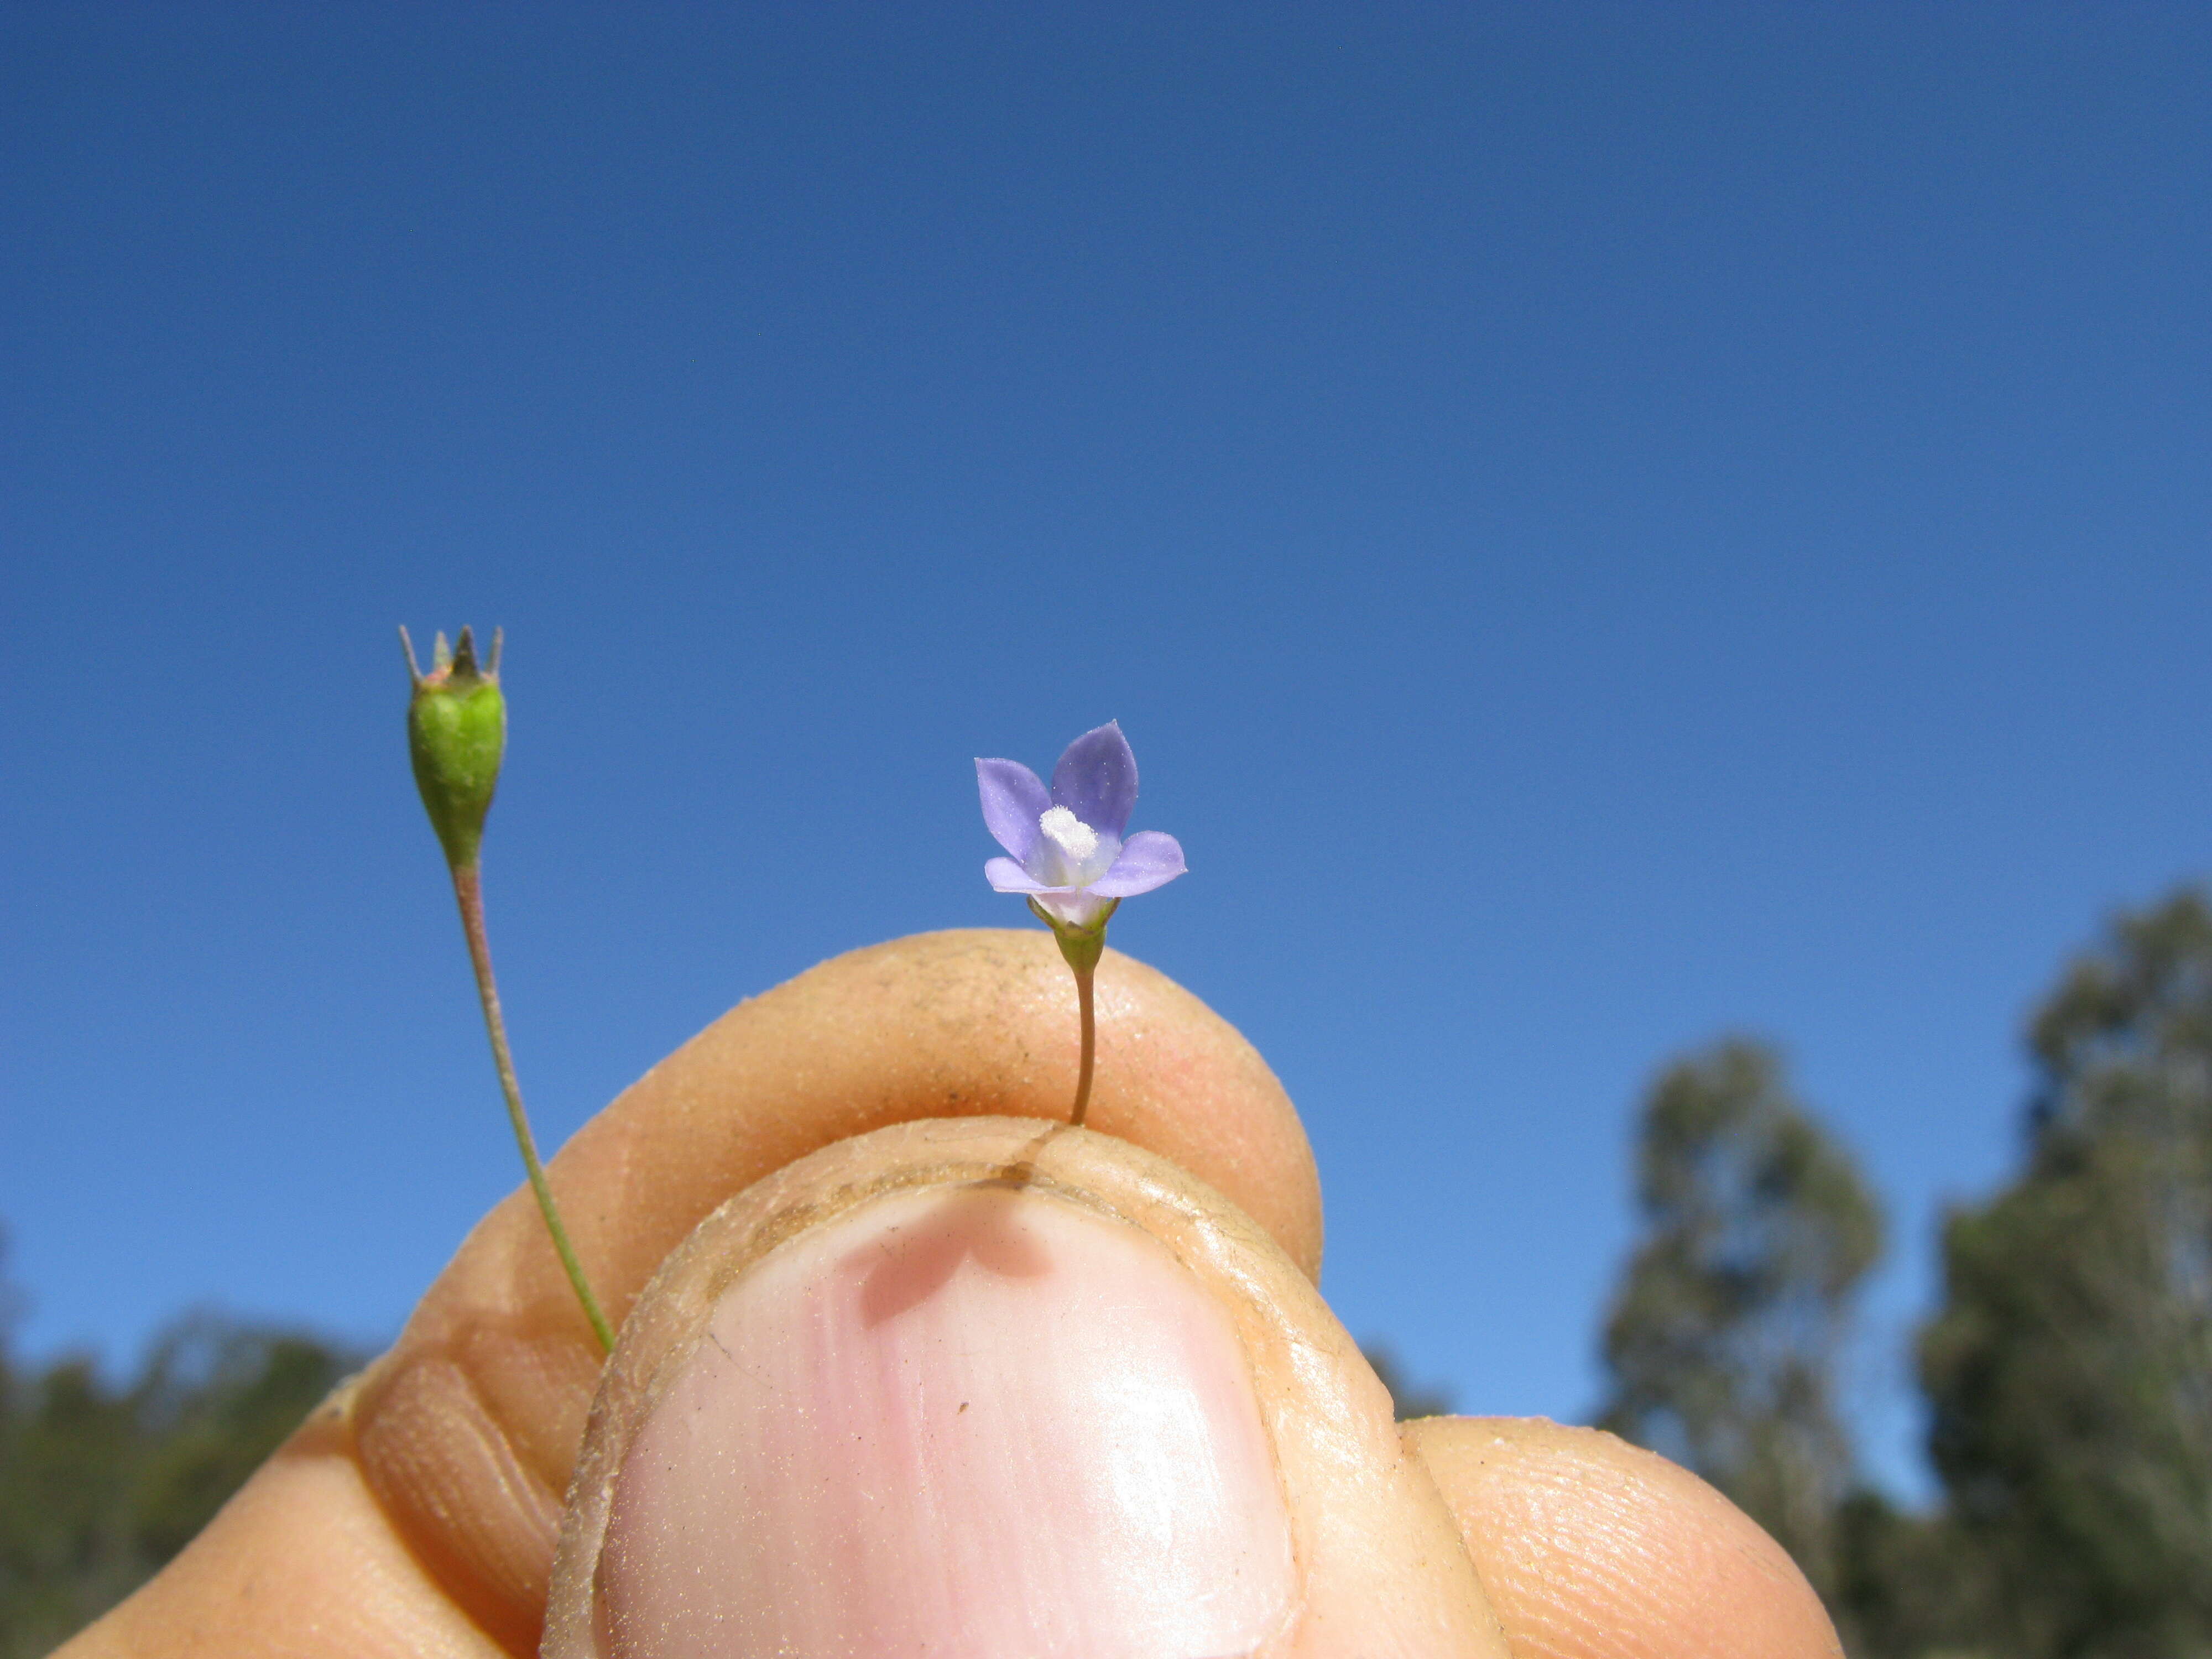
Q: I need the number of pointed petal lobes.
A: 4